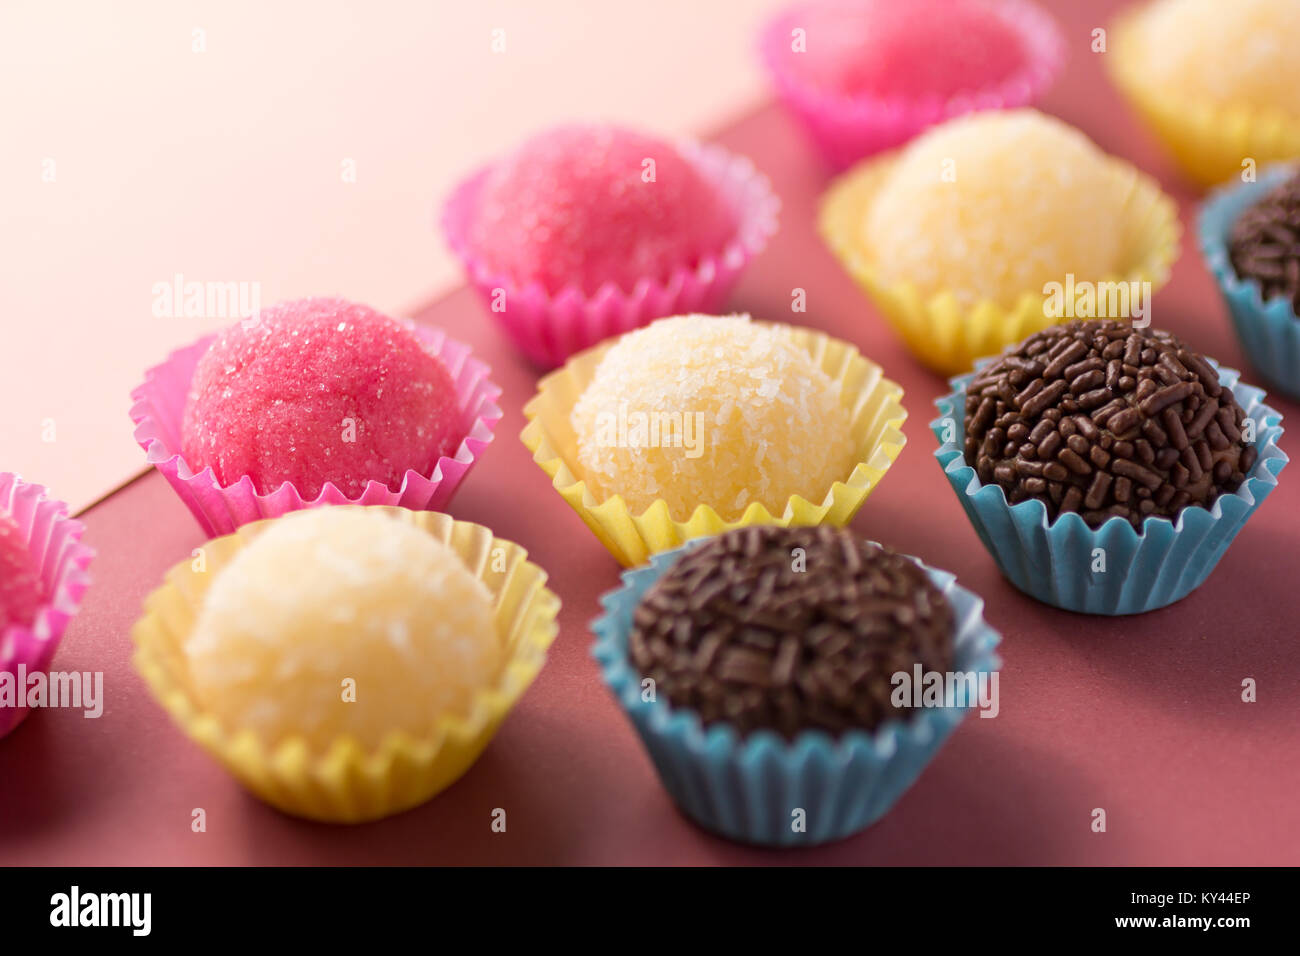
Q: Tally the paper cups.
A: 11